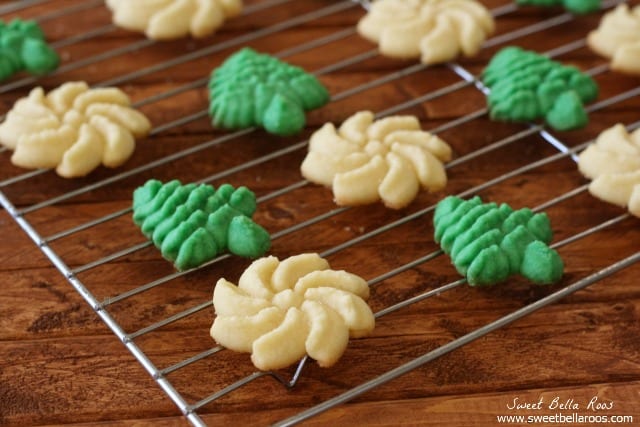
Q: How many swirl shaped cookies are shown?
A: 7